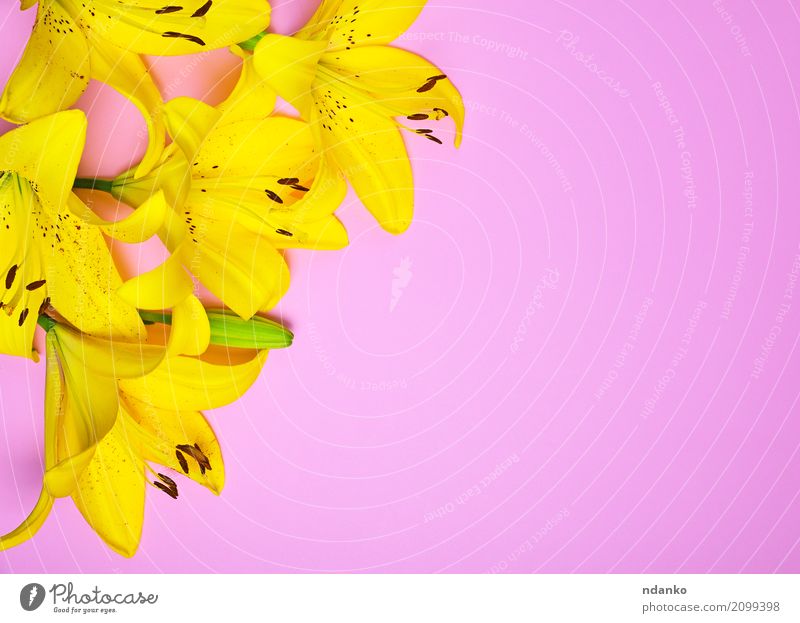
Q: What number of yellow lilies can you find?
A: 5